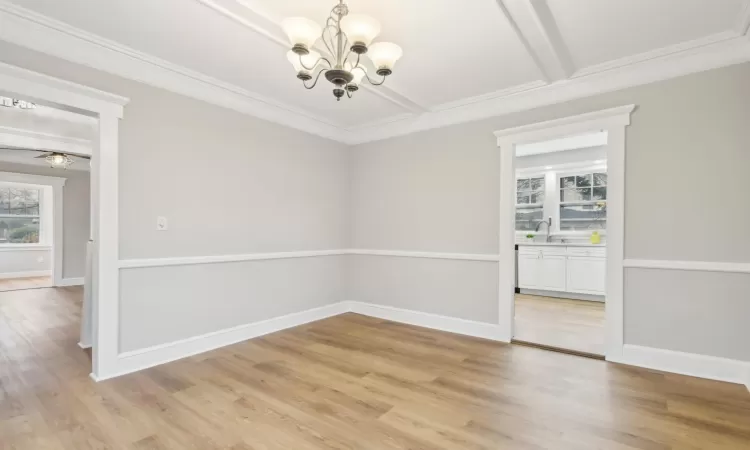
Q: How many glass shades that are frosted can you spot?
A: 5